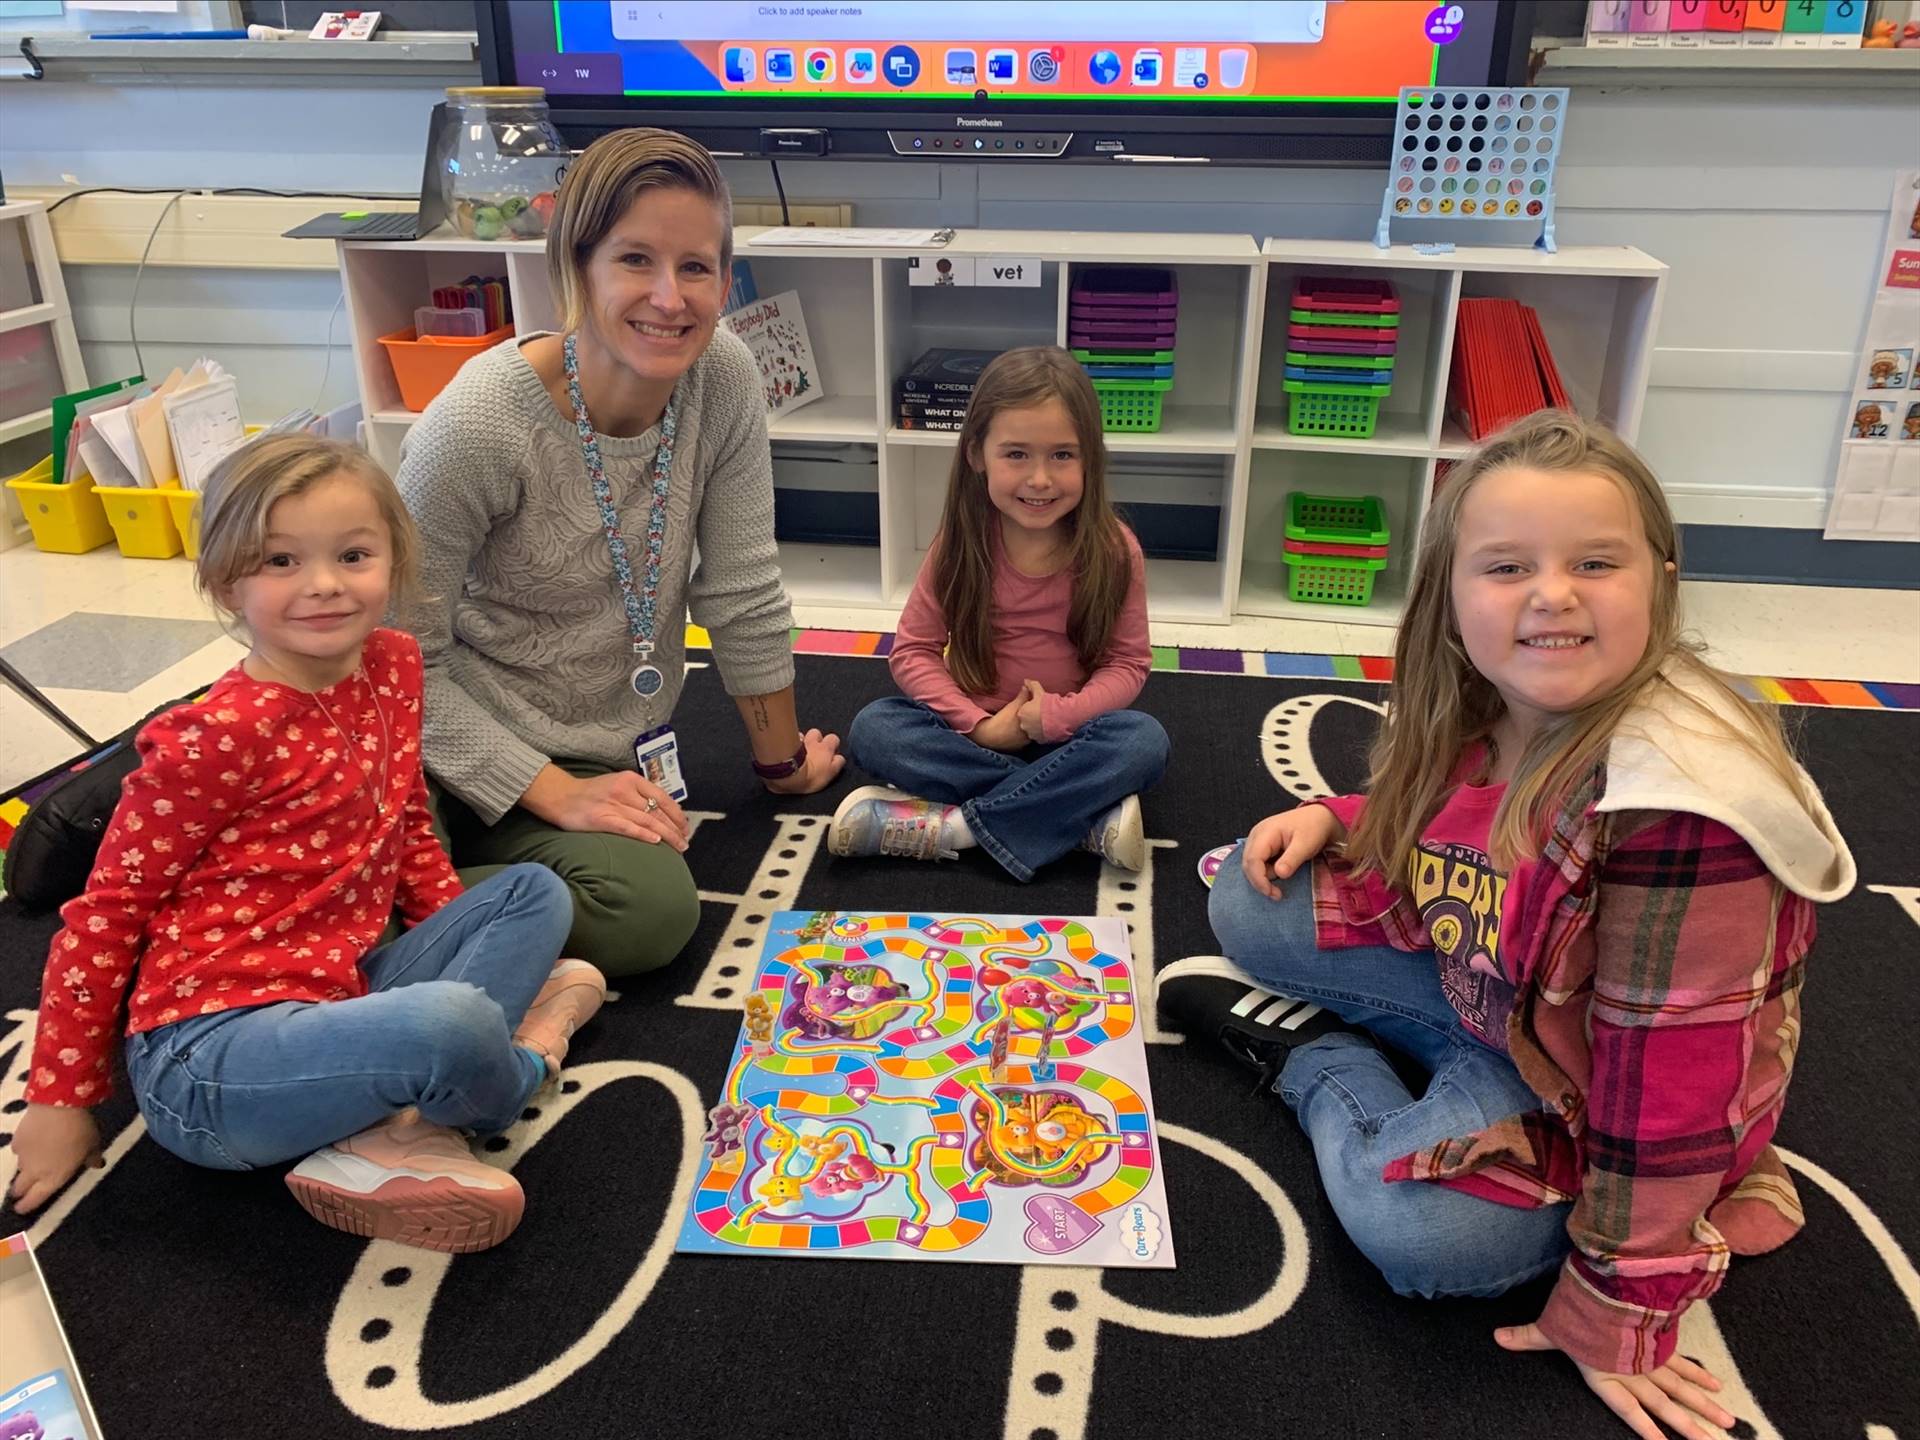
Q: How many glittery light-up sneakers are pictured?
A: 2